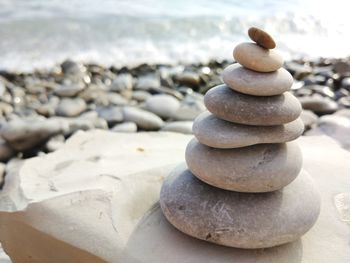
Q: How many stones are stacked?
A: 7